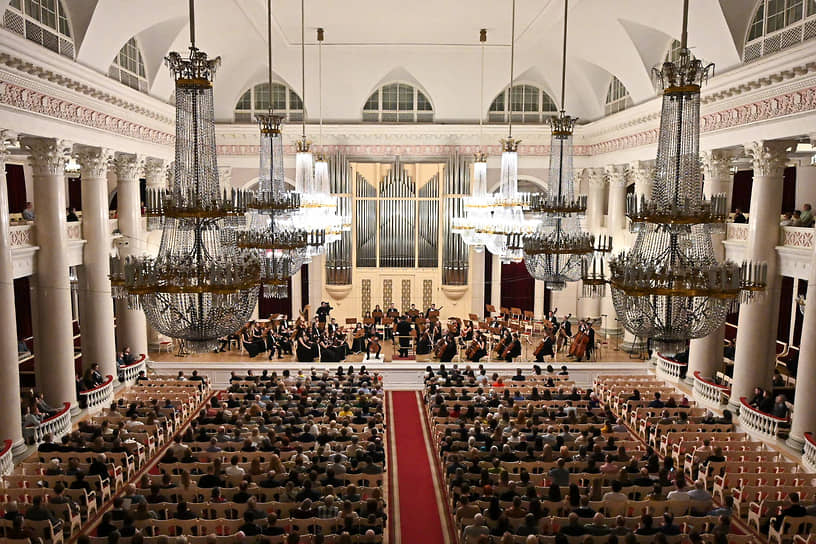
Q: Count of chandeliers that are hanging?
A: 8